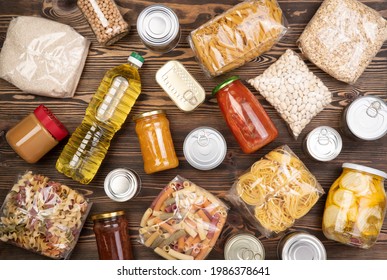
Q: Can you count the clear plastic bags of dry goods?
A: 7